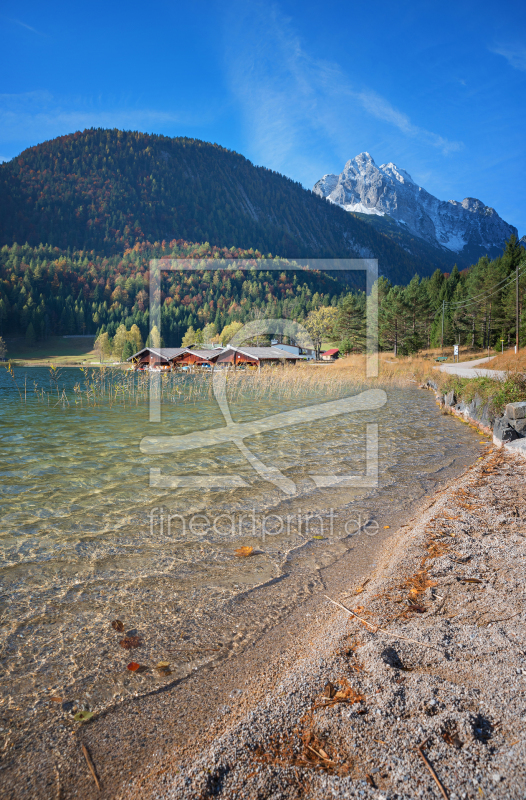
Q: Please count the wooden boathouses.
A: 3